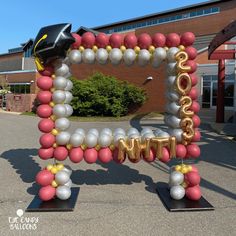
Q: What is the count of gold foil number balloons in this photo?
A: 4